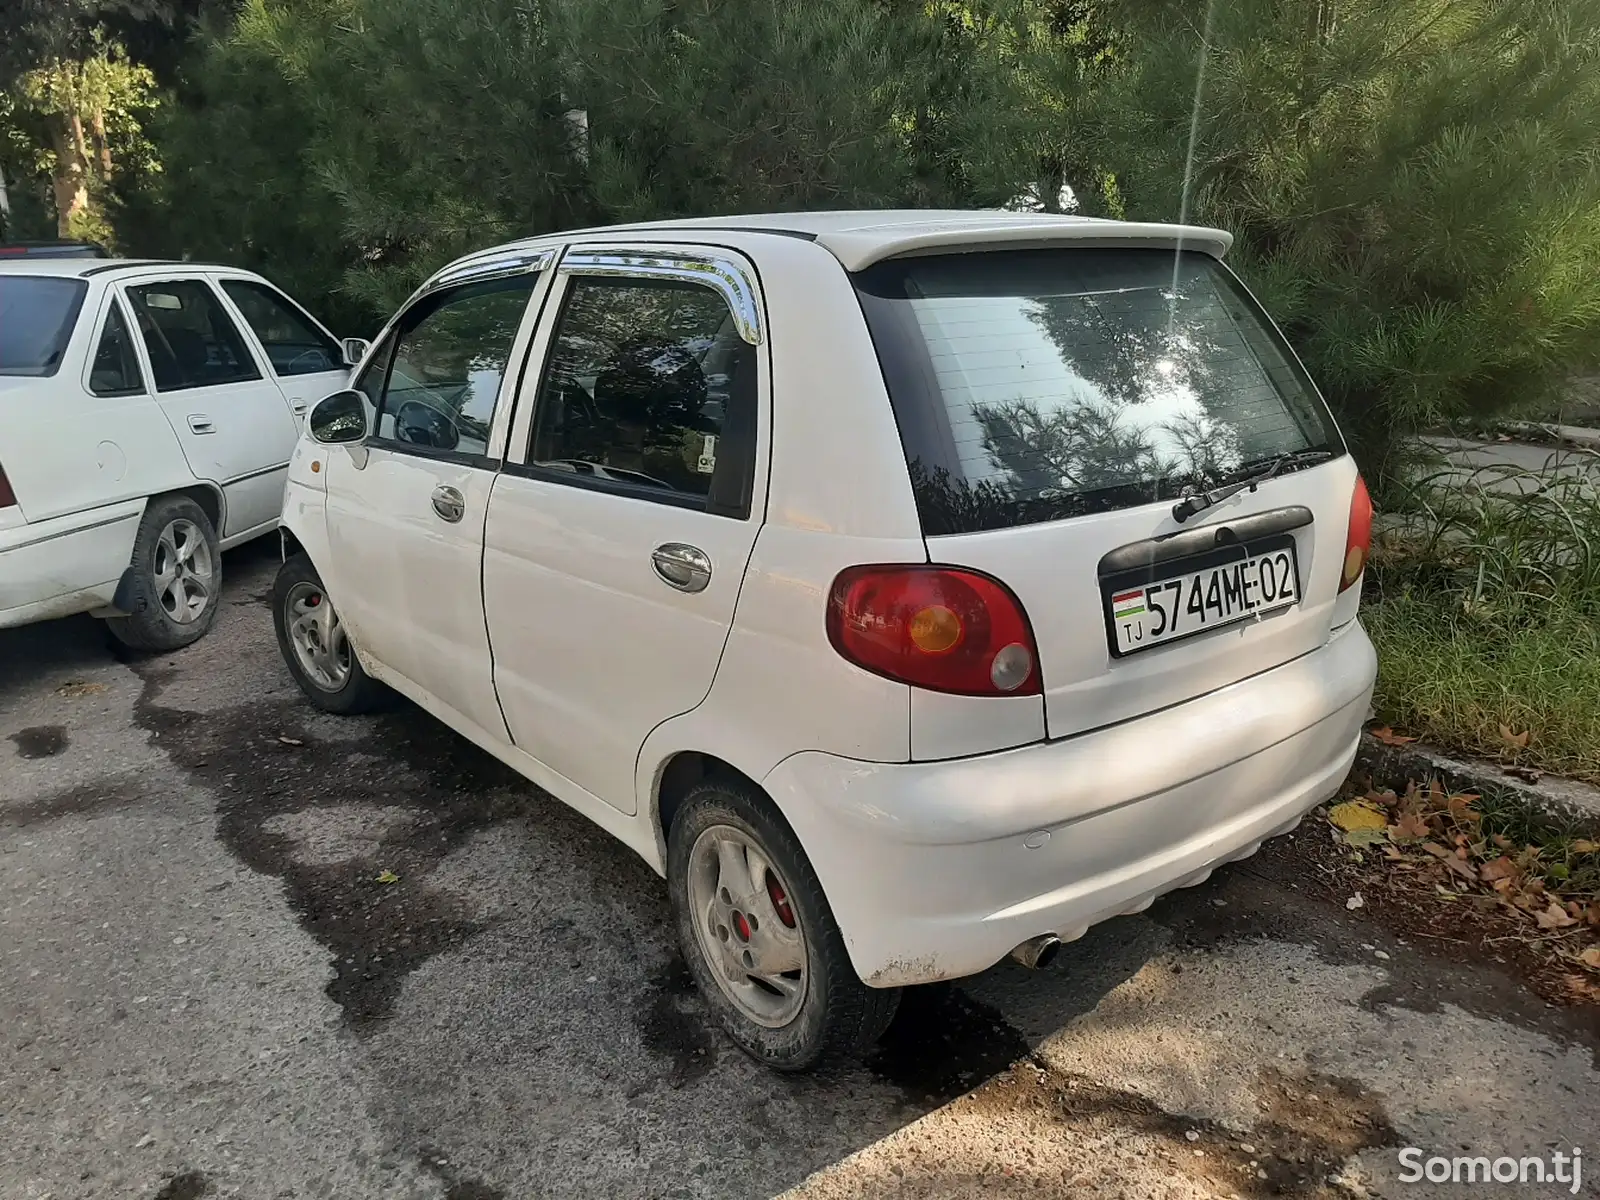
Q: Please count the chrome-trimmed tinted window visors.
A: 2